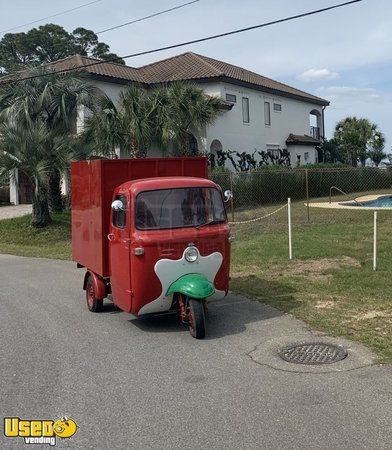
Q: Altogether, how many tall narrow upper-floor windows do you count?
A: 2